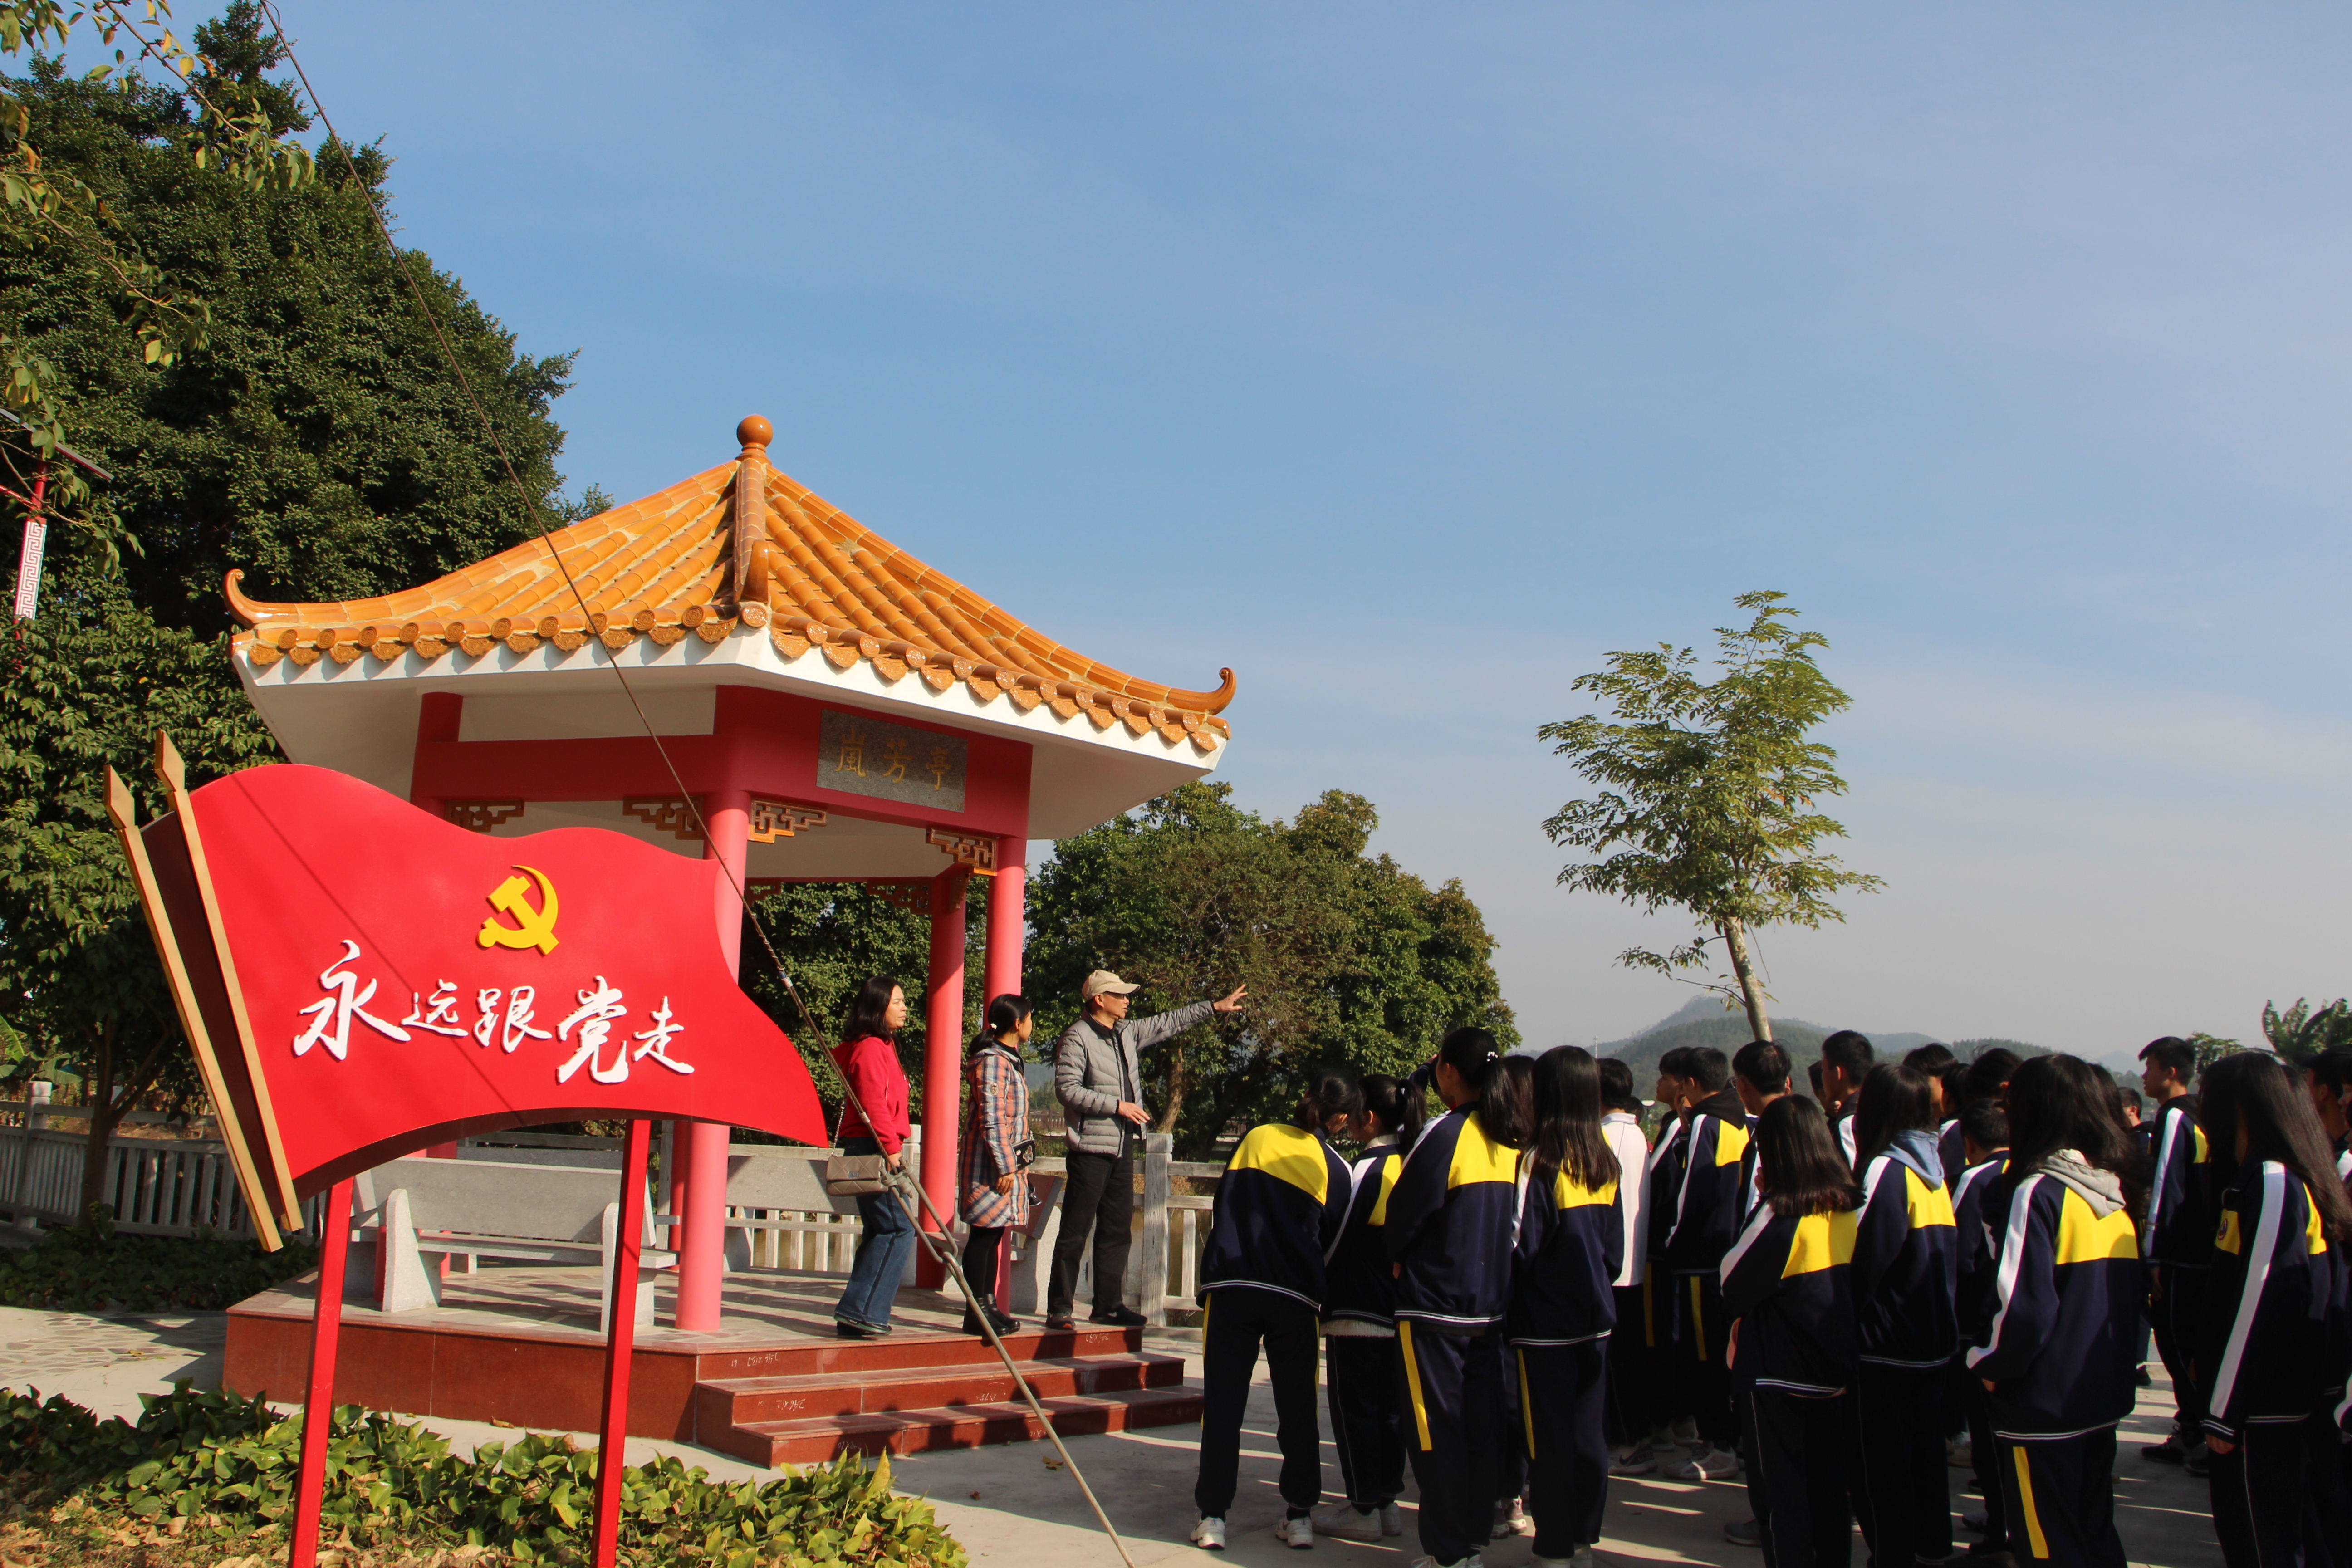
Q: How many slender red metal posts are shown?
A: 2